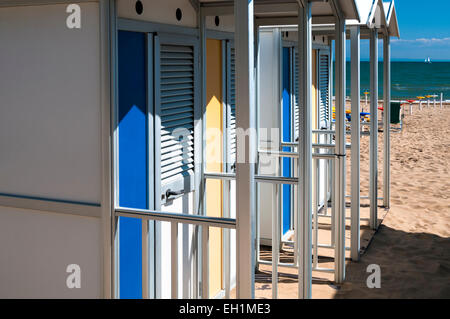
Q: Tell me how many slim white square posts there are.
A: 6